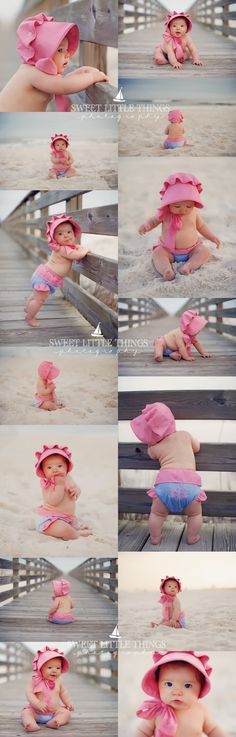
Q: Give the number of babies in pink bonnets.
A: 14